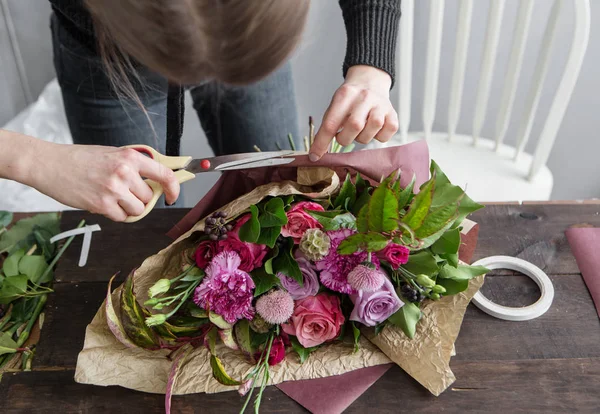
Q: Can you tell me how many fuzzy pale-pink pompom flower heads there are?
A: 2